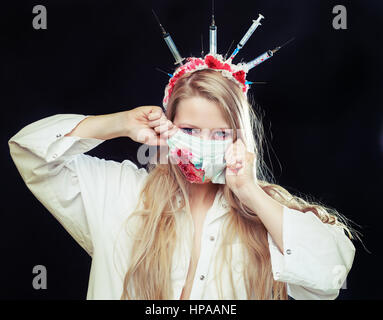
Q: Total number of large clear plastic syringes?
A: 4